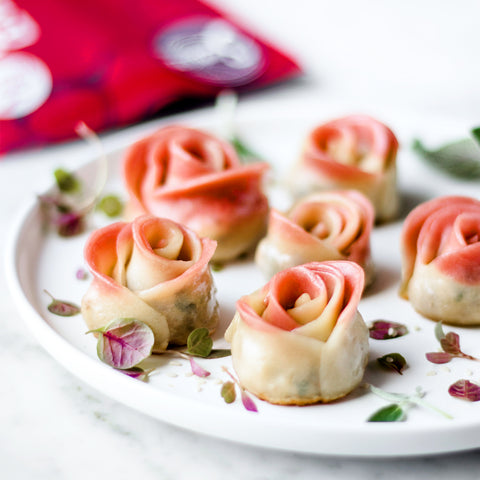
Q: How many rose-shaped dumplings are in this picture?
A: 6